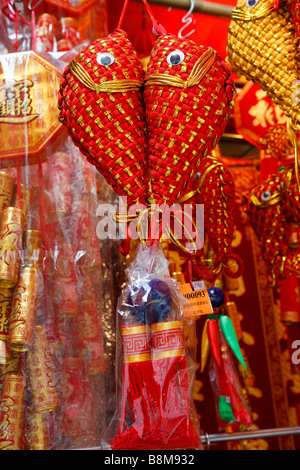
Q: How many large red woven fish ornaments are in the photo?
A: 2